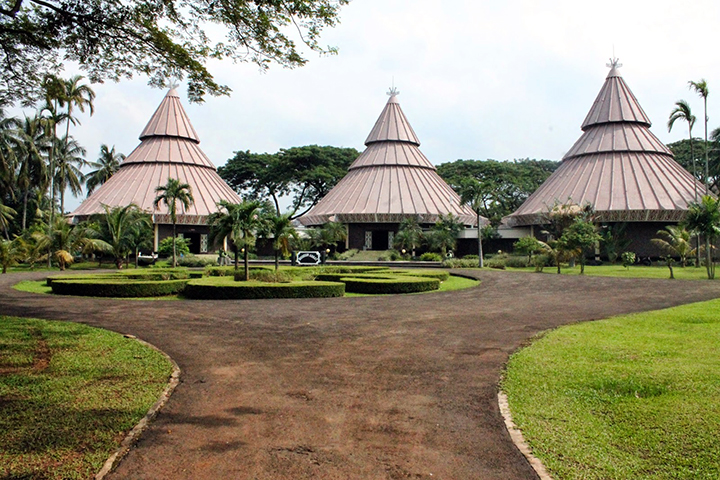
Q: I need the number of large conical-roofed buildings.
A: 3